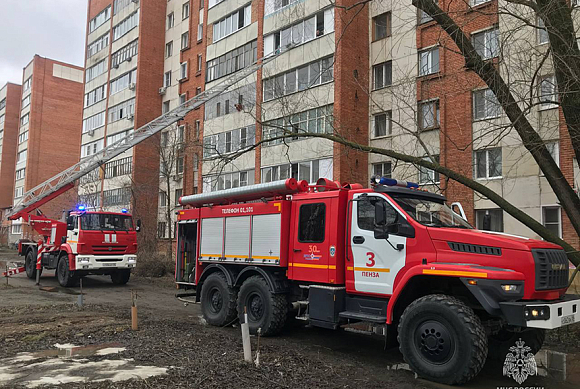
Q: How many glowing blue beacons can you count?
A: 2